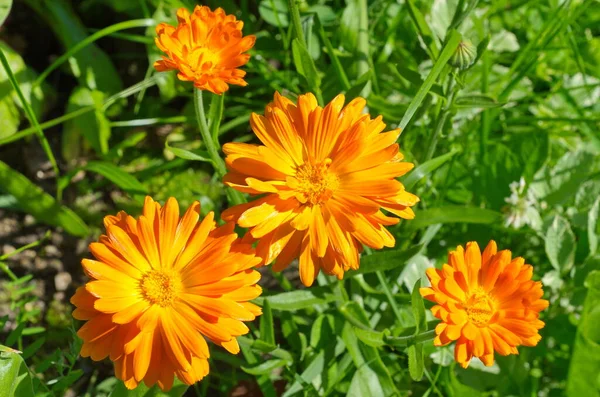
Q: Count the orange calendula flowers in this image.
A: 4